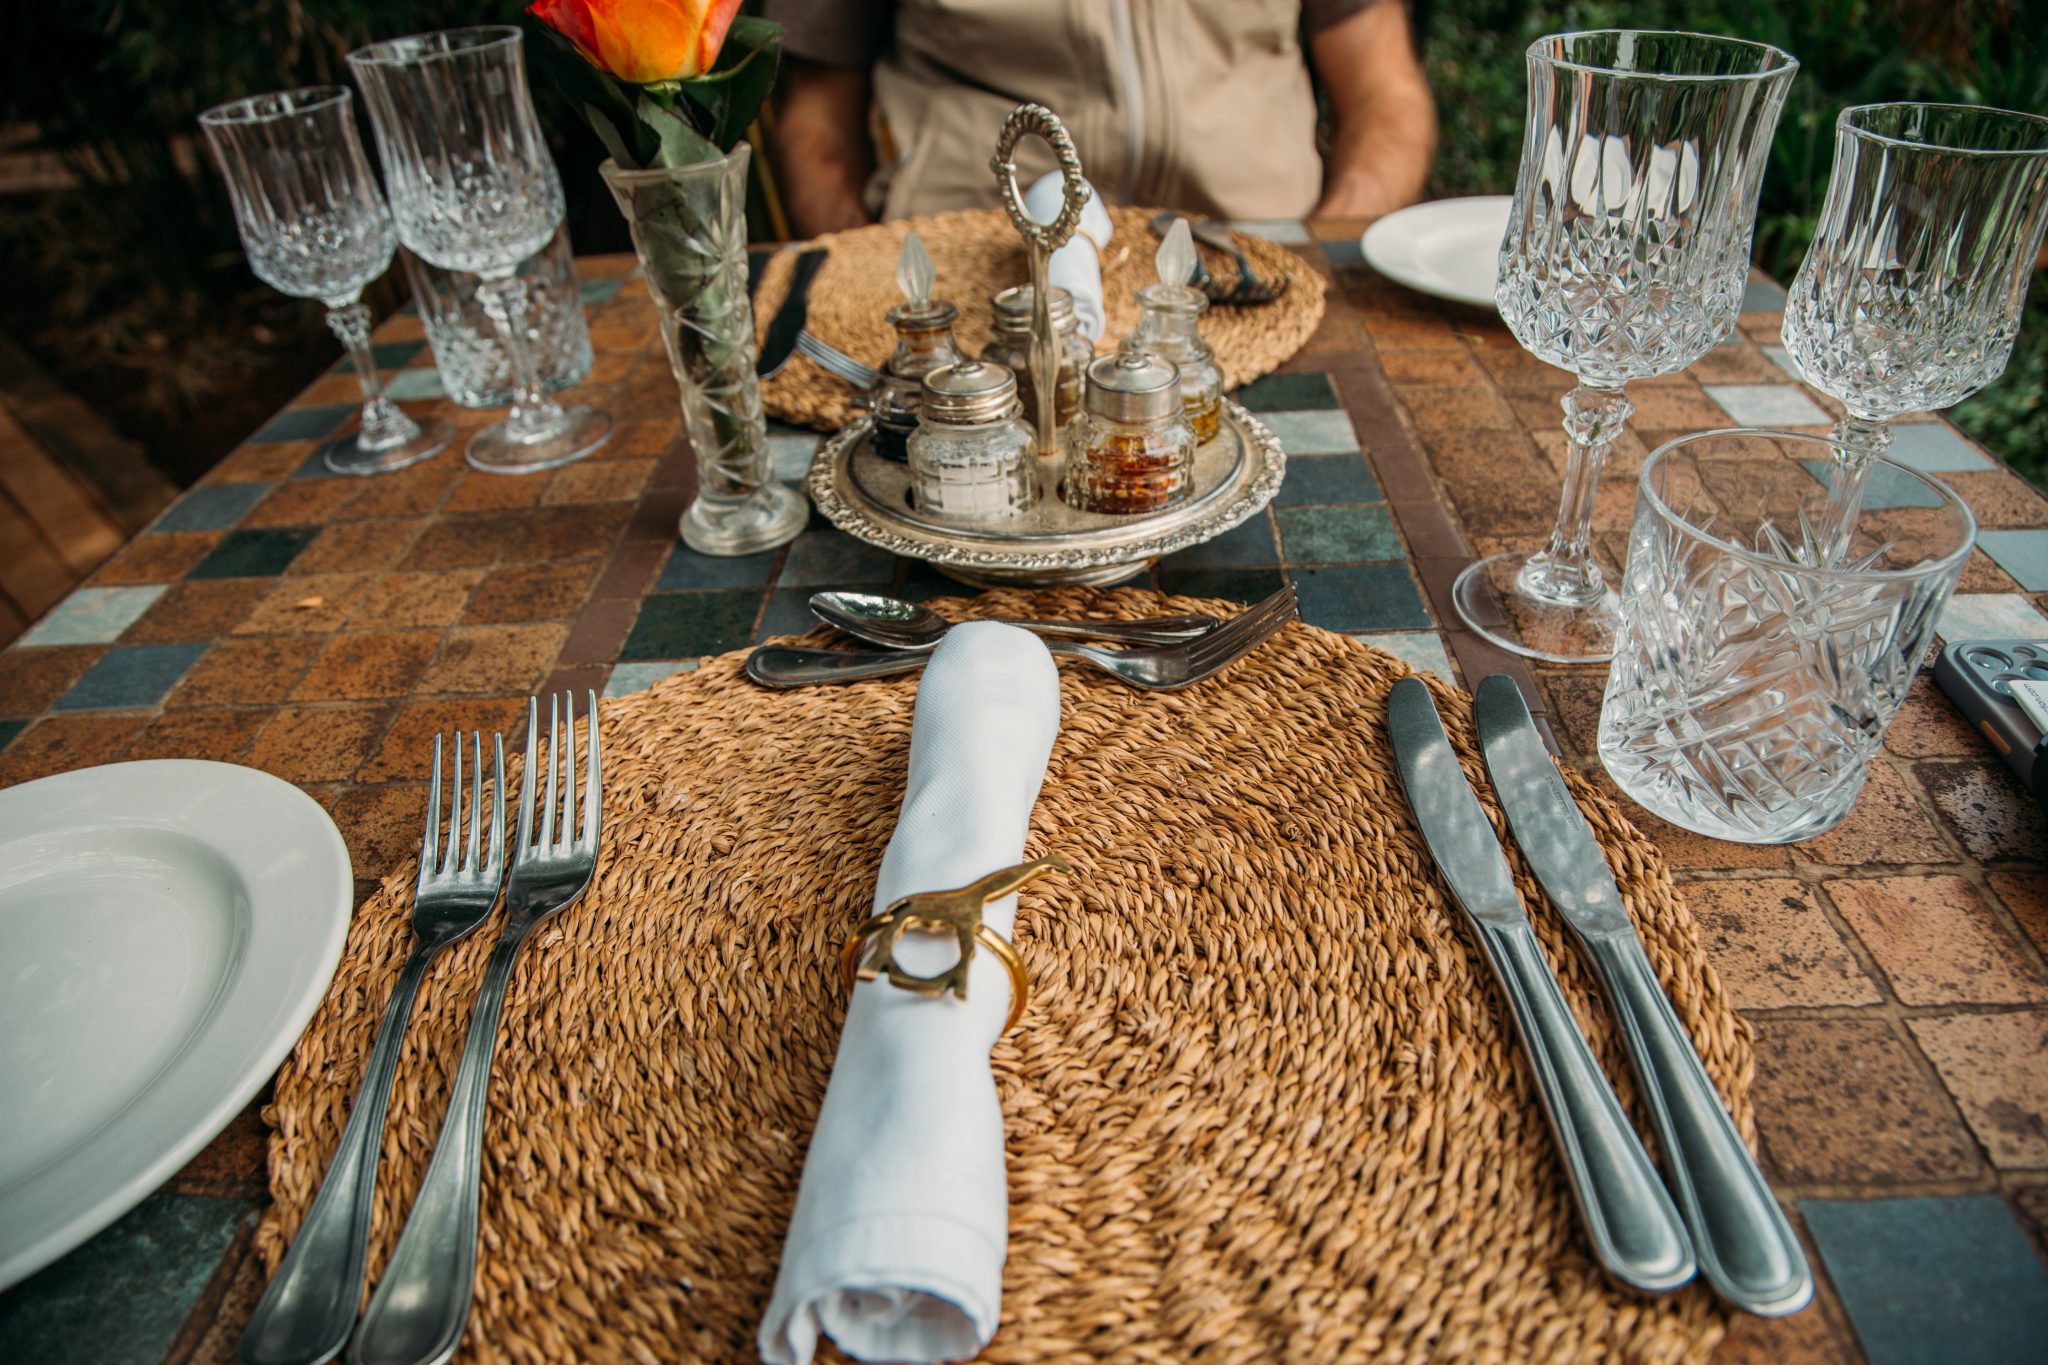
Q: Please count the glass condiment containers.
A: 5